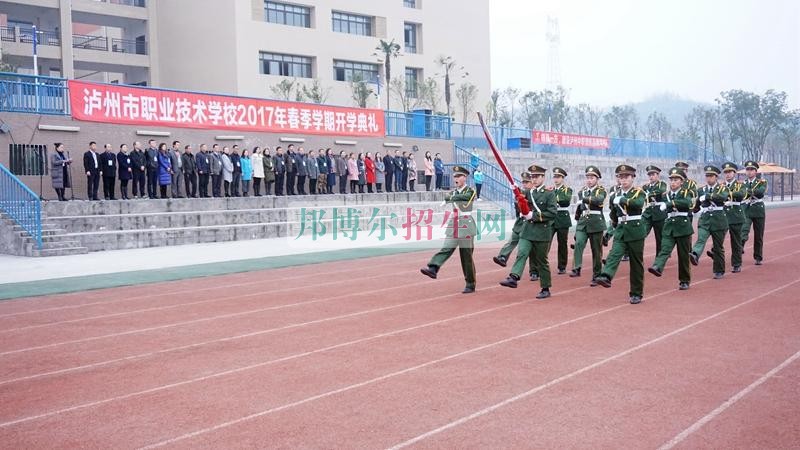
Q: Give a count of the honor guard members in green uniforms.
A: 13